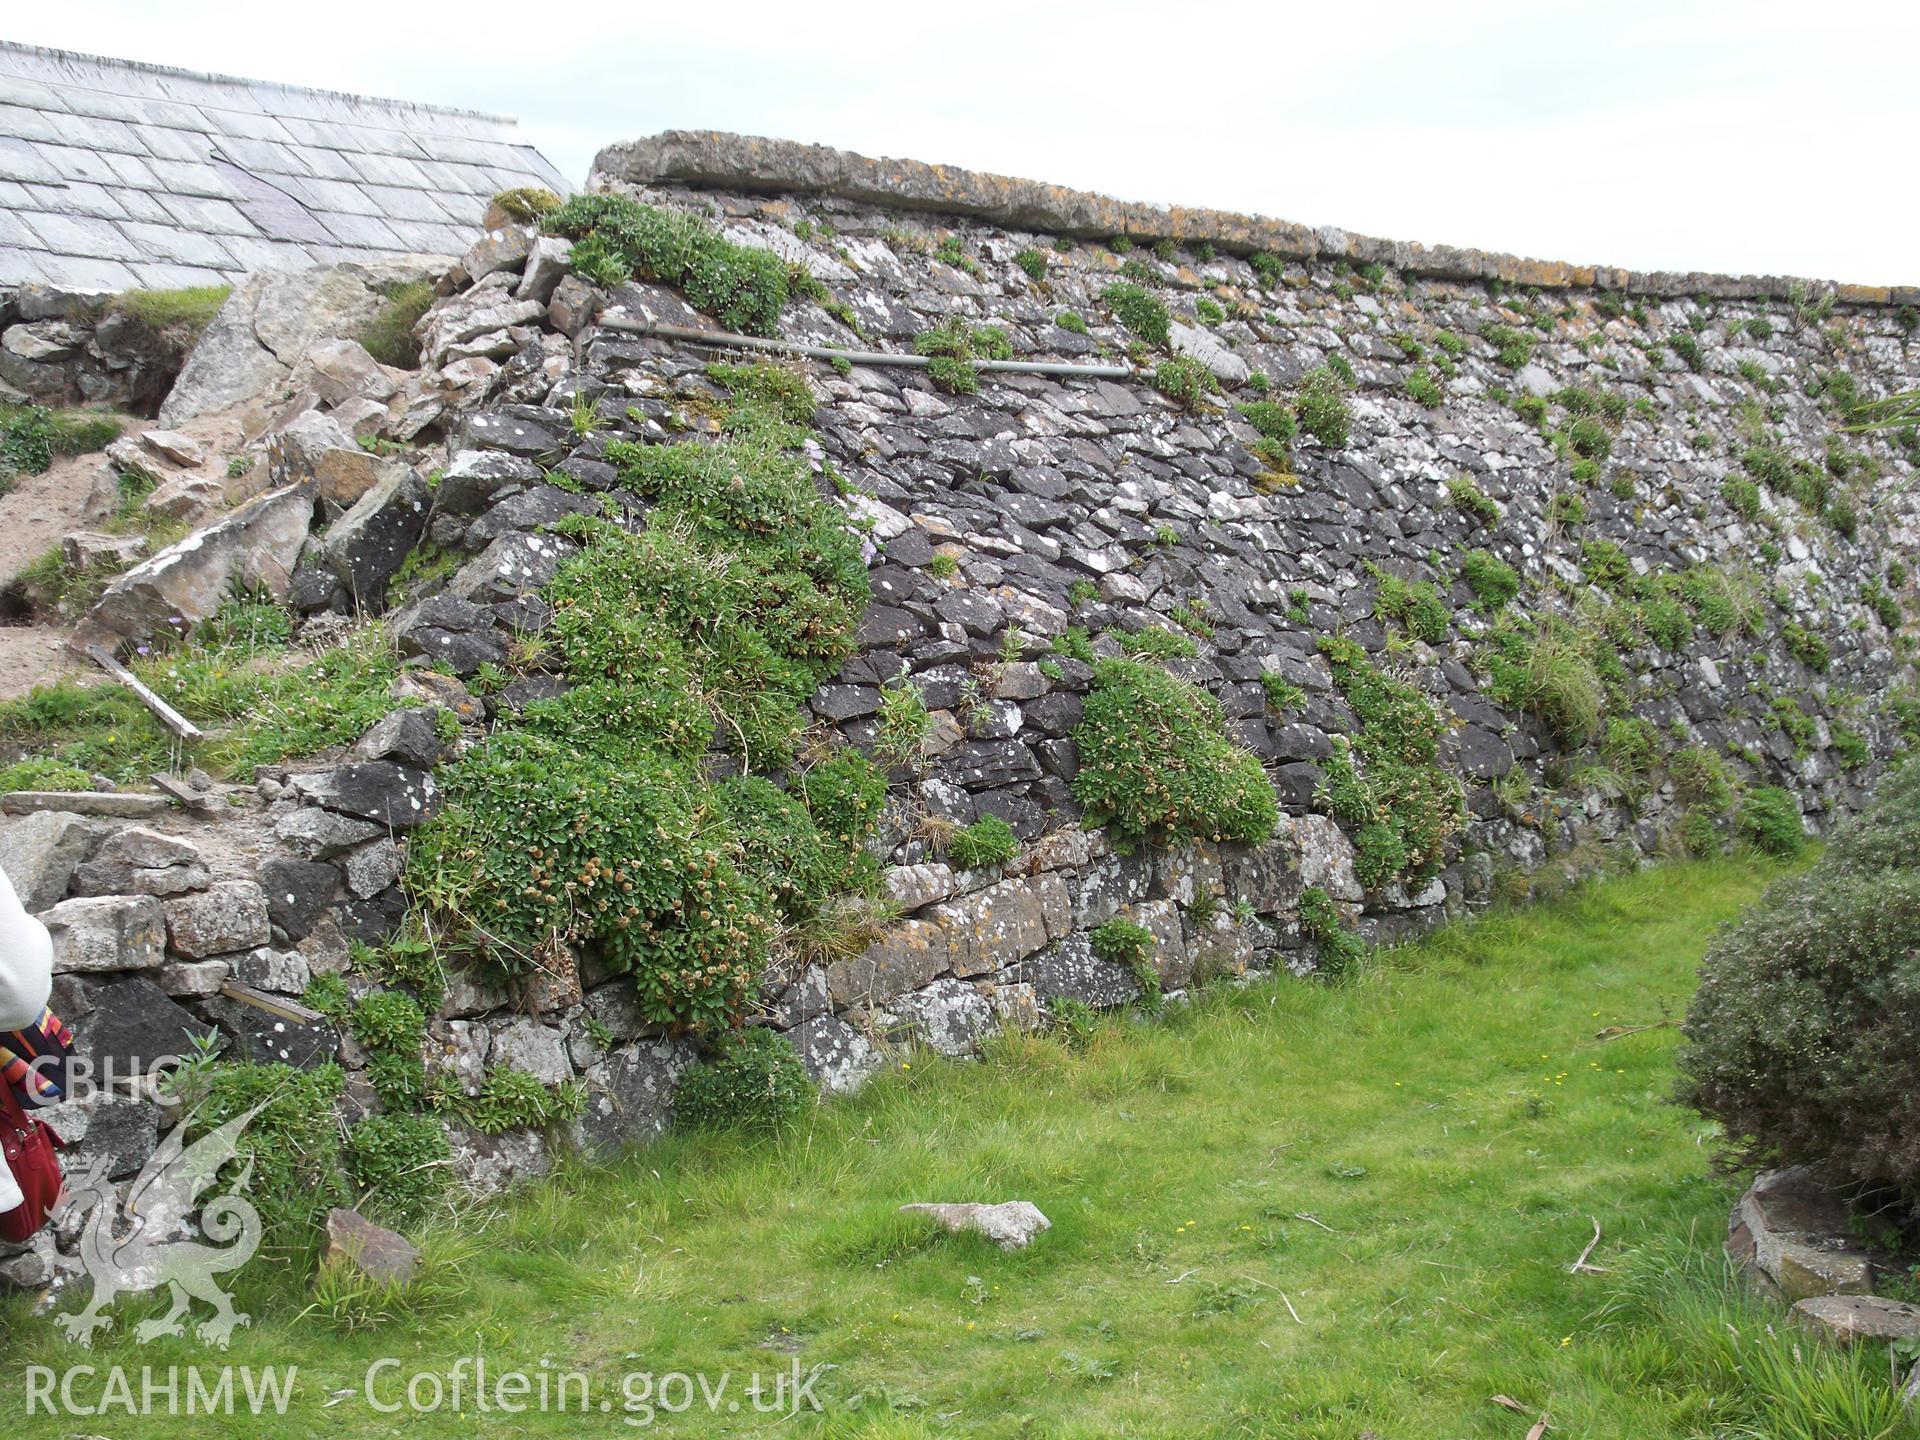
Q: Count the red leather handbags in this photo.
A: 1